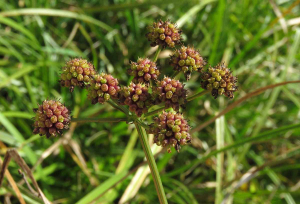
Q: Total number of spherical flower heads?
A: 10